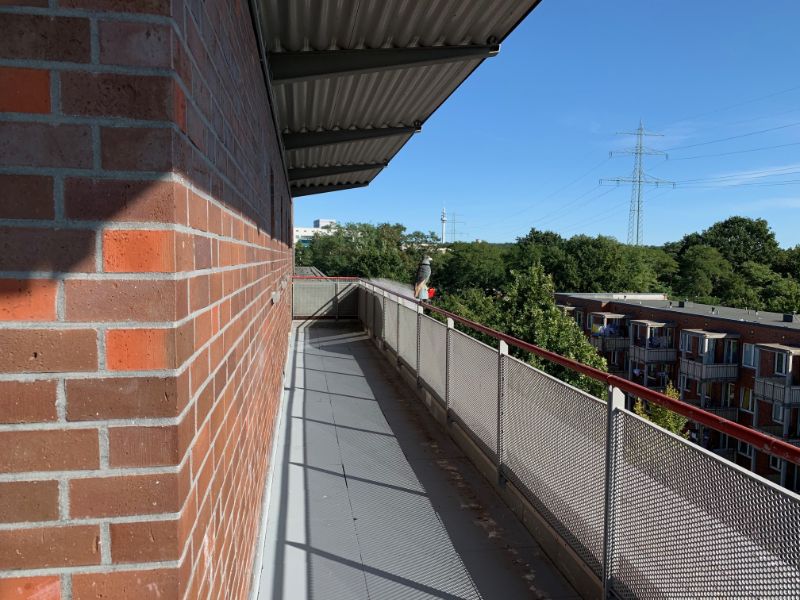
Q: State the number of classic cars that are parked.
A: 0